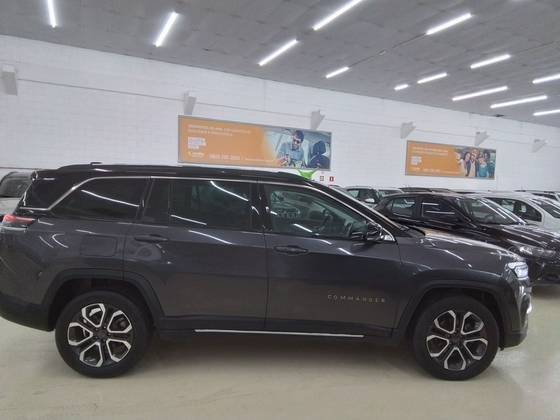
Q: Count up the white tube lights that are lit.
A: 13